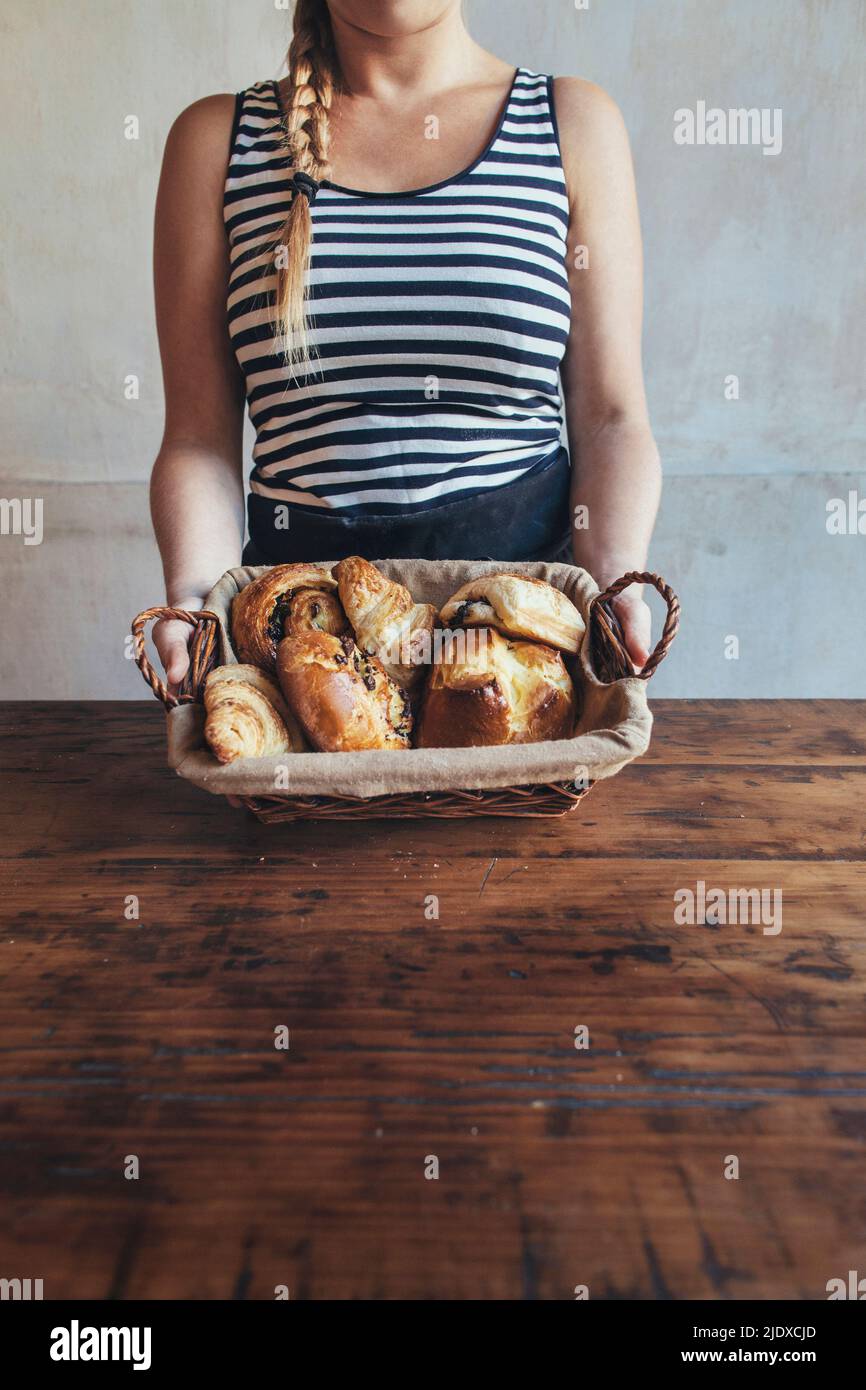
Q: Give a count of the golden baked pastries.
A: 6